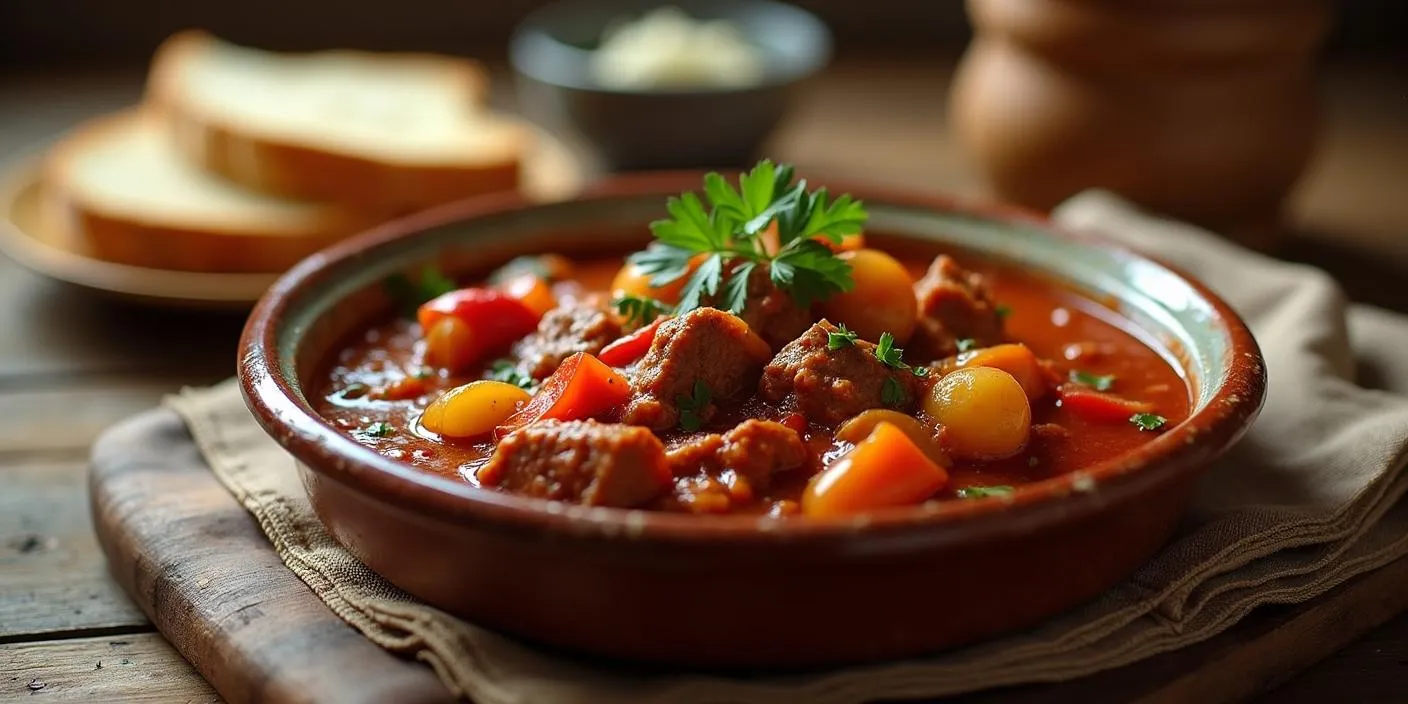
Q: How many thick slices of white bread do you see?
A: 2